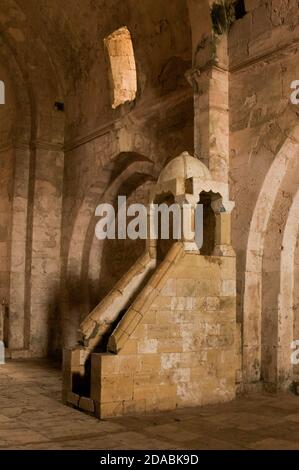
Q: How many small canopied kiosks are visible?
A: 1